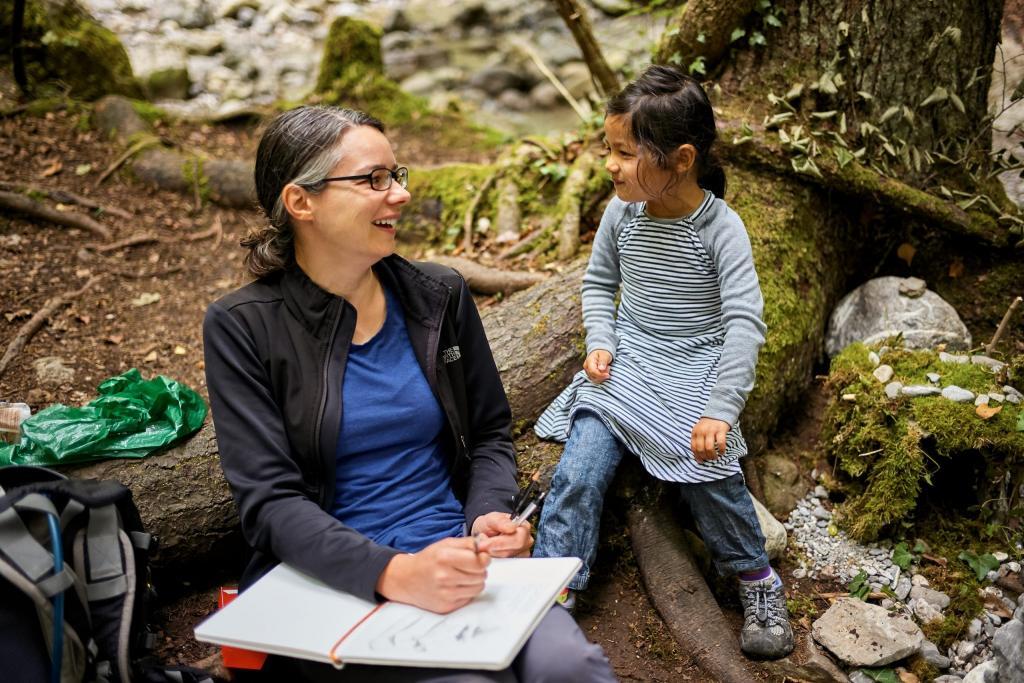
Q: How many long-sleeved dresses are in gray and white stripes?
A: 1